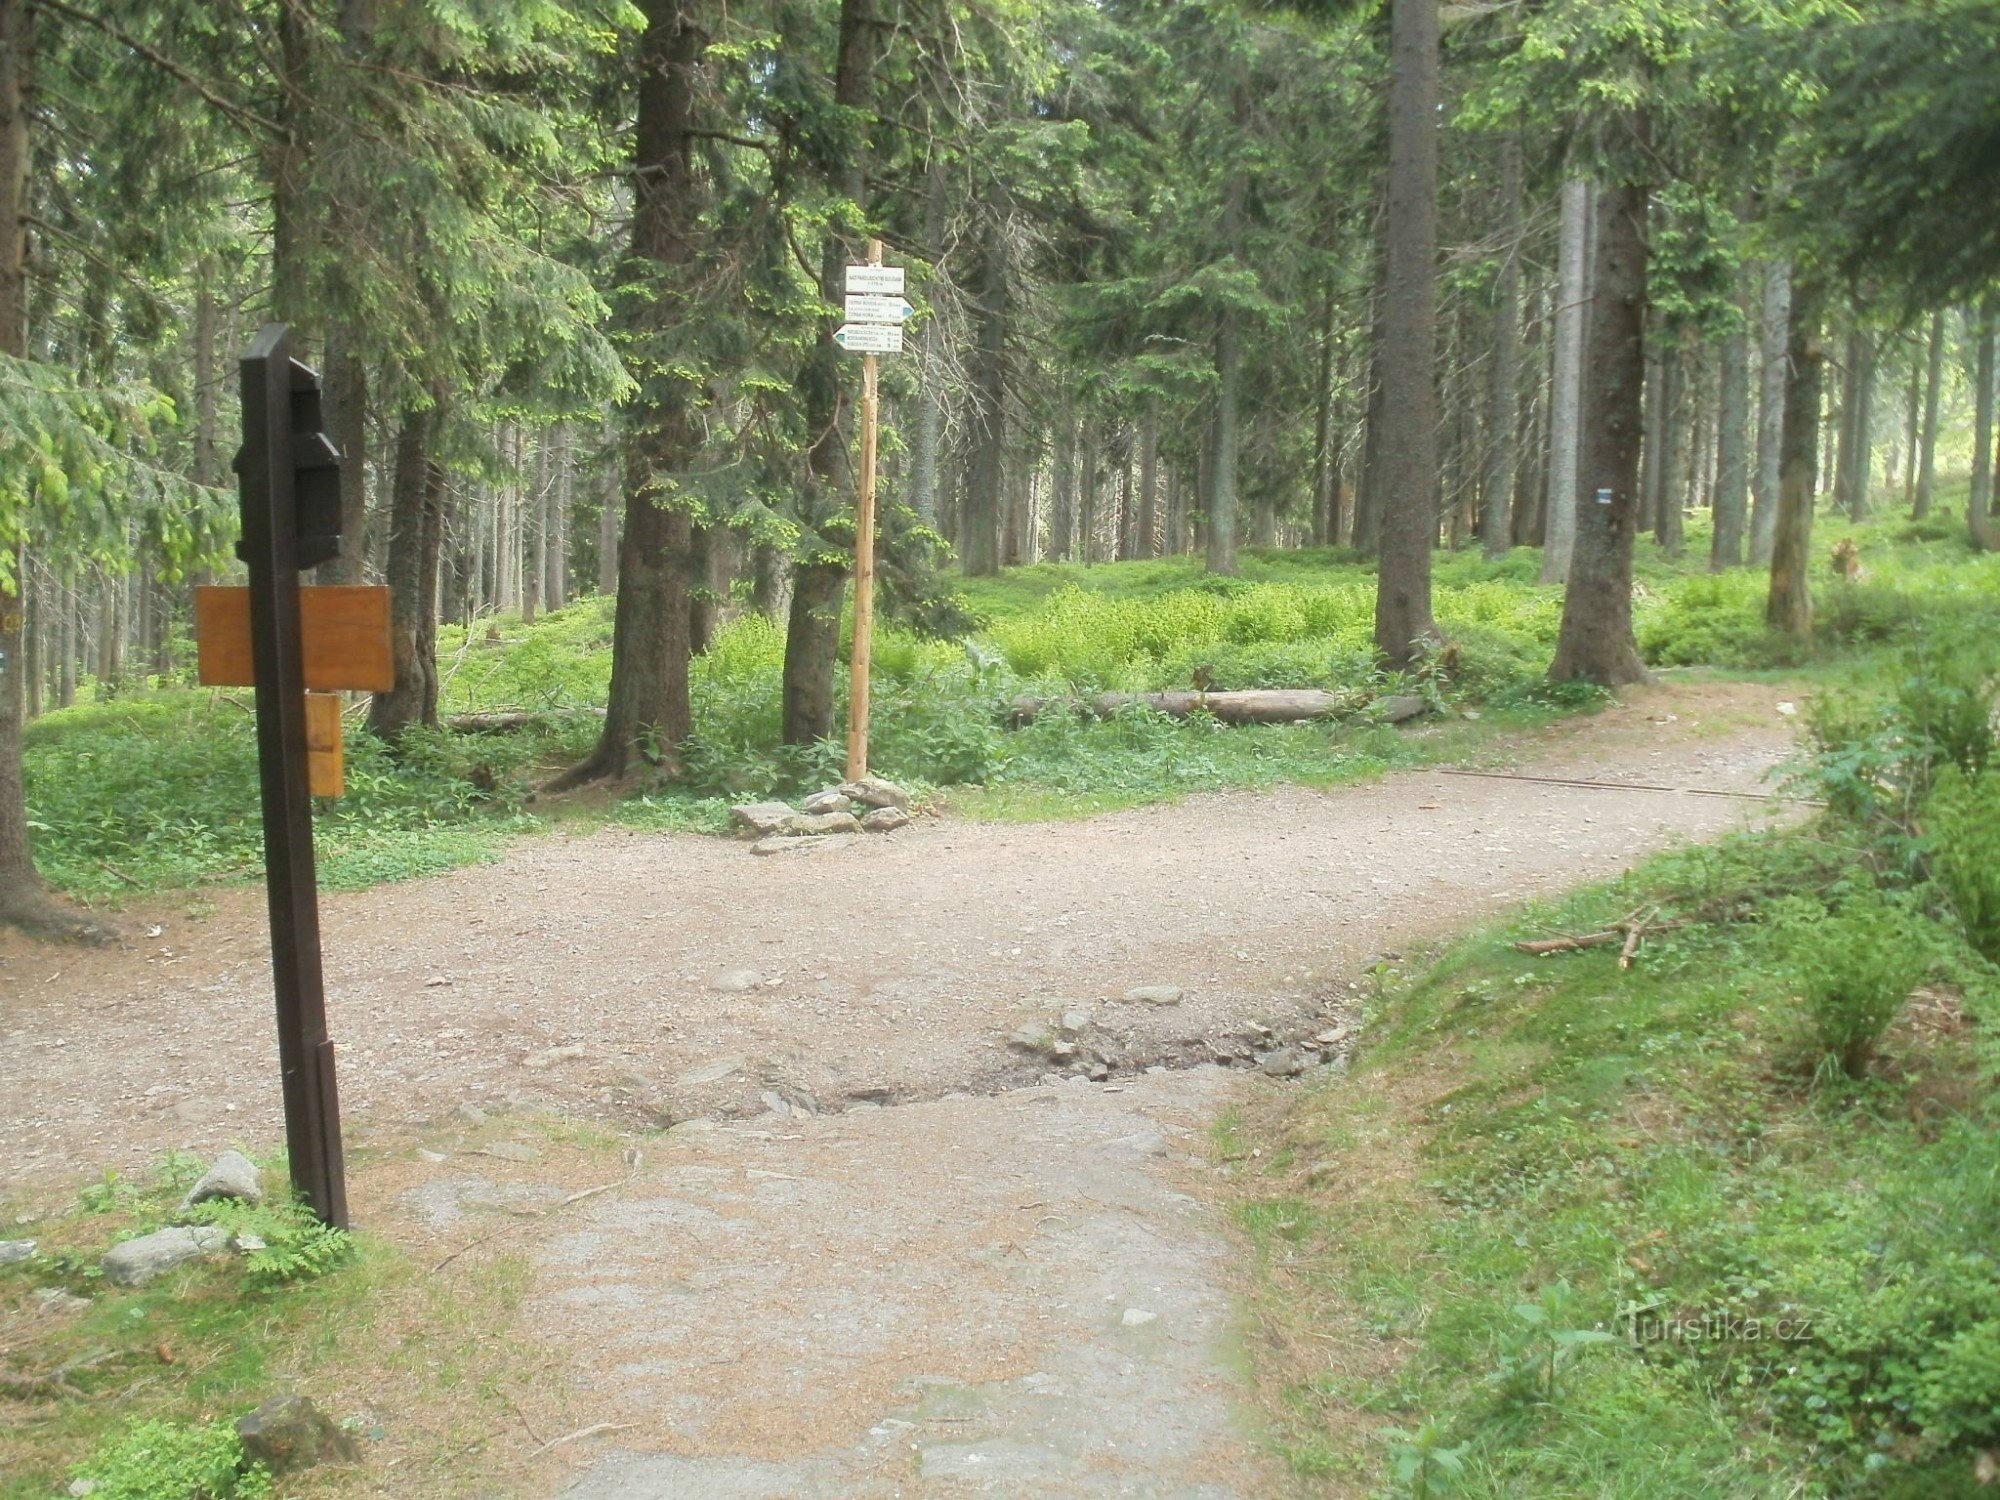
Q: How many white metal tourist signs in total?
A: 3